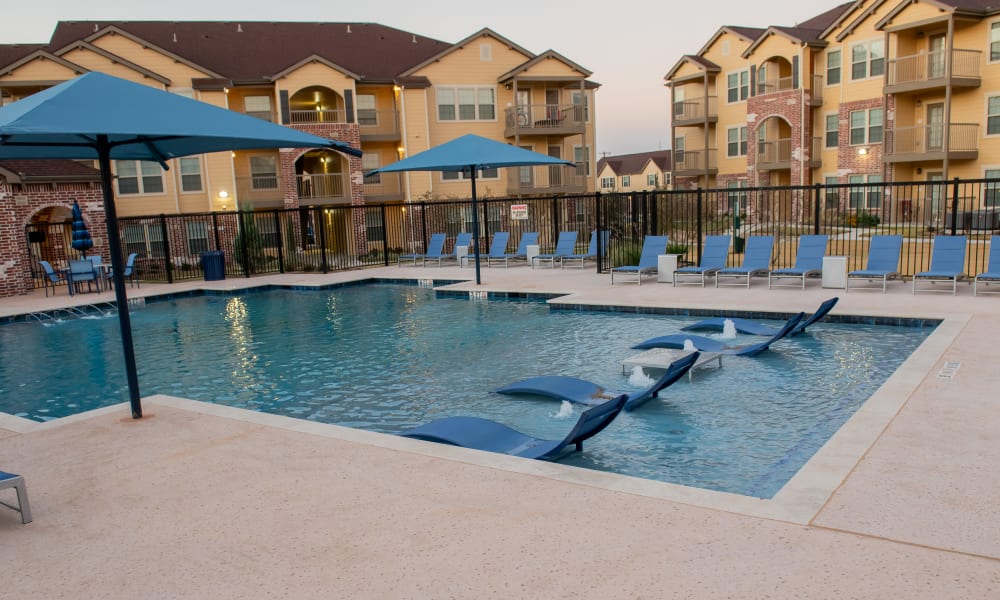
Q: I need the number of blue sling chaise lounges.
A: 14